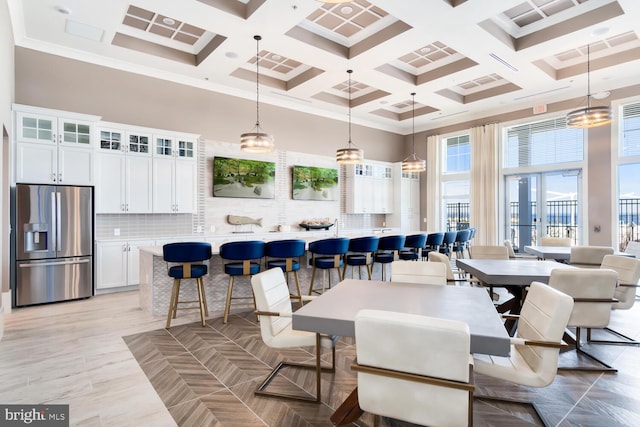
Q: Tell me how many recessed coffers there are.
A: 11